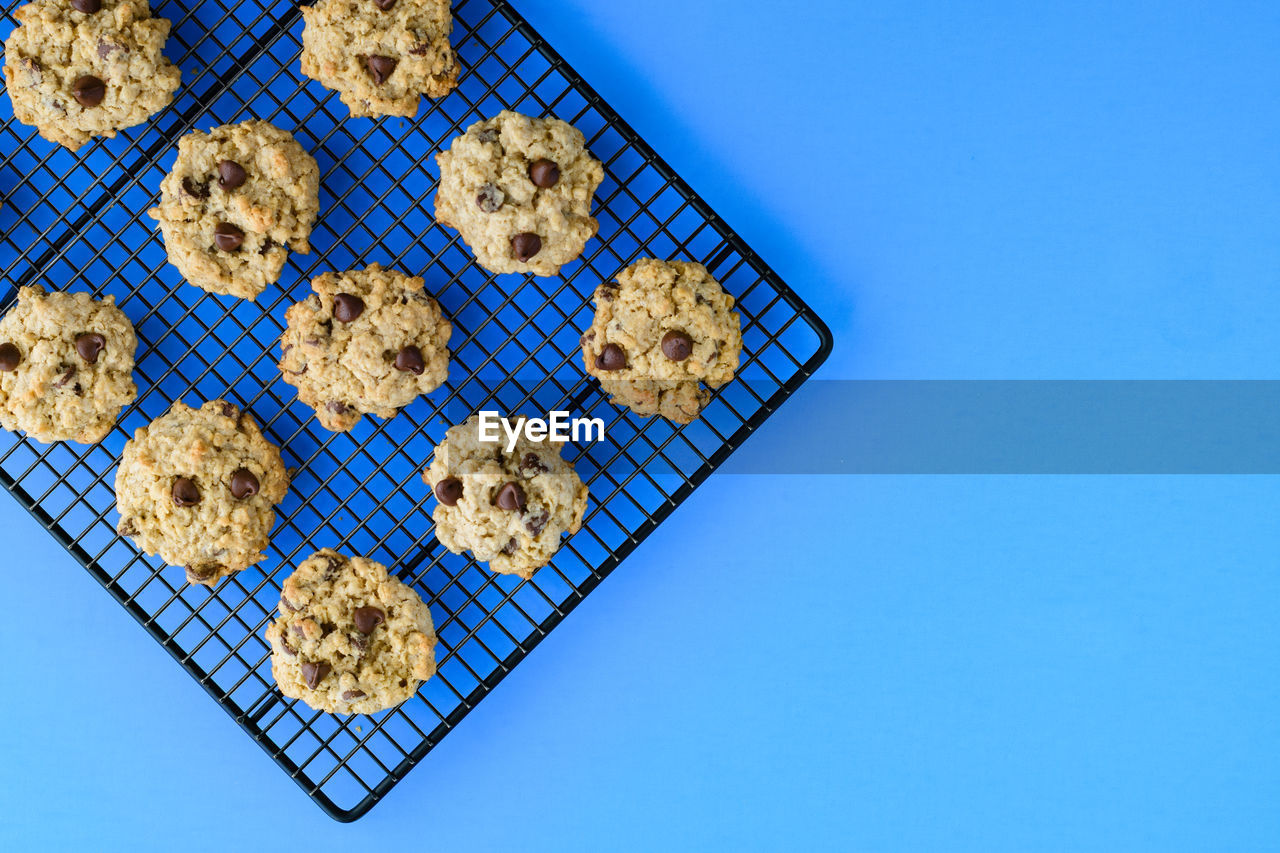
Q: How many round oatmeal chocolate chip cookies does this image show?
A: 10